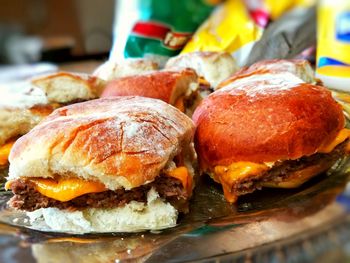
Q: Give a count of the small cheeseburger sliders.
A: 8